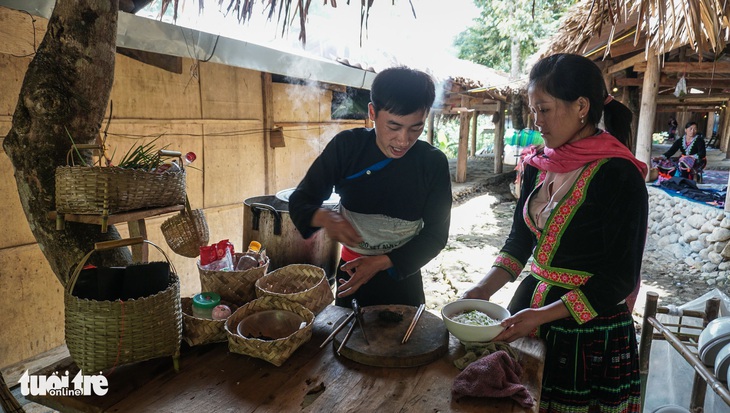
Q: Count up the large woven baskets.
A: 2